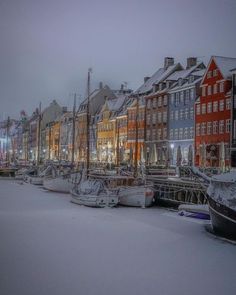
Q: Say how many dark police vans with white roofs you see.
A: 0